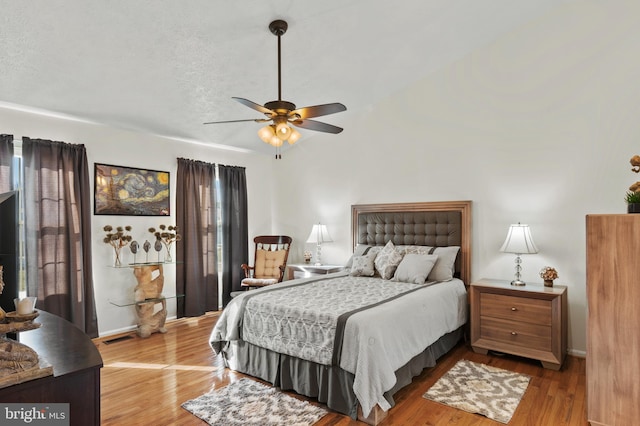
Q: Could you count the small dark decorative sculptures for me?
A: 3